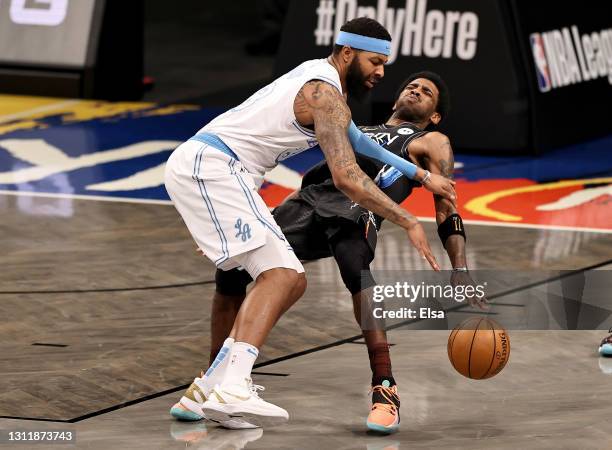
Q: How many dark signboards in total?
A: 2